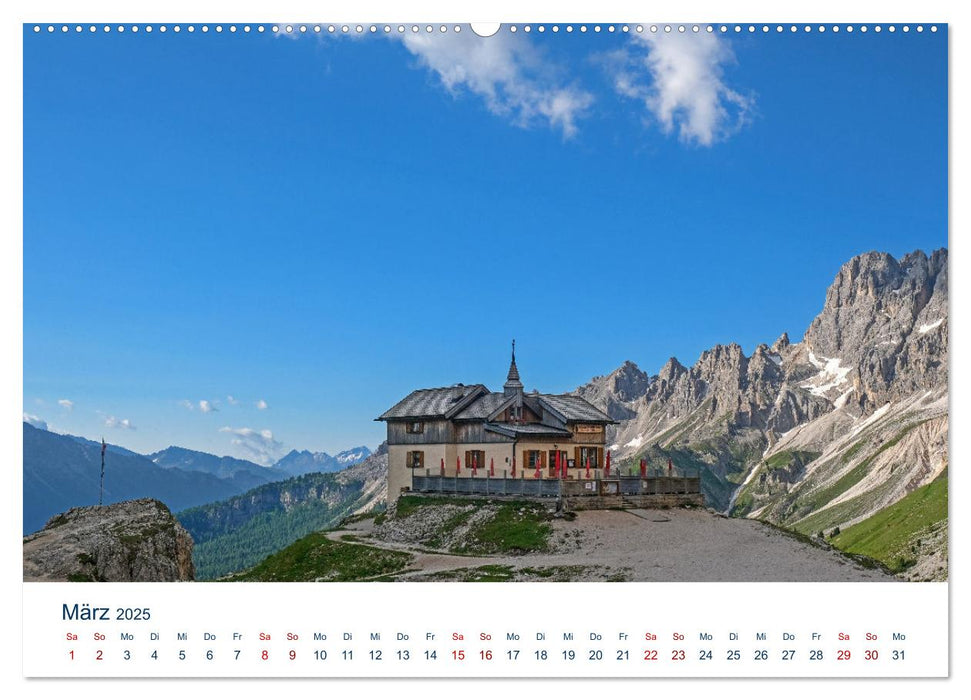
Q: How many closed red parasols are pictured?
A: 12